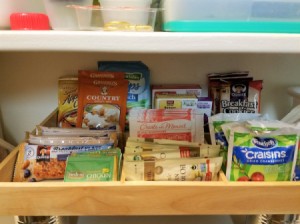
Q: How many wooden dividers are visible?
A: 2